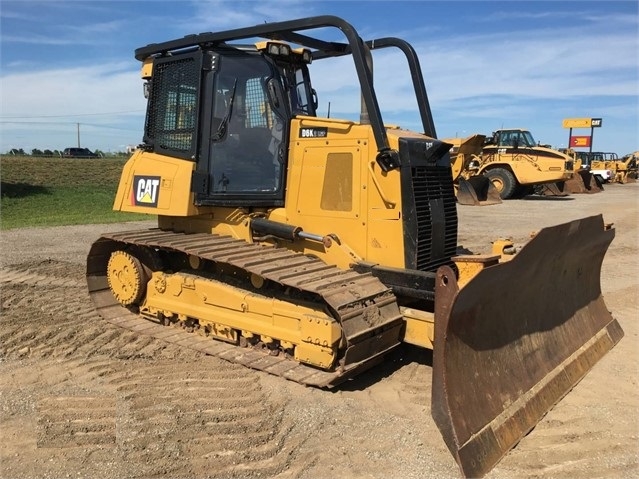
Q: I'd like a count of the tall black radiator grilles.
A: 1